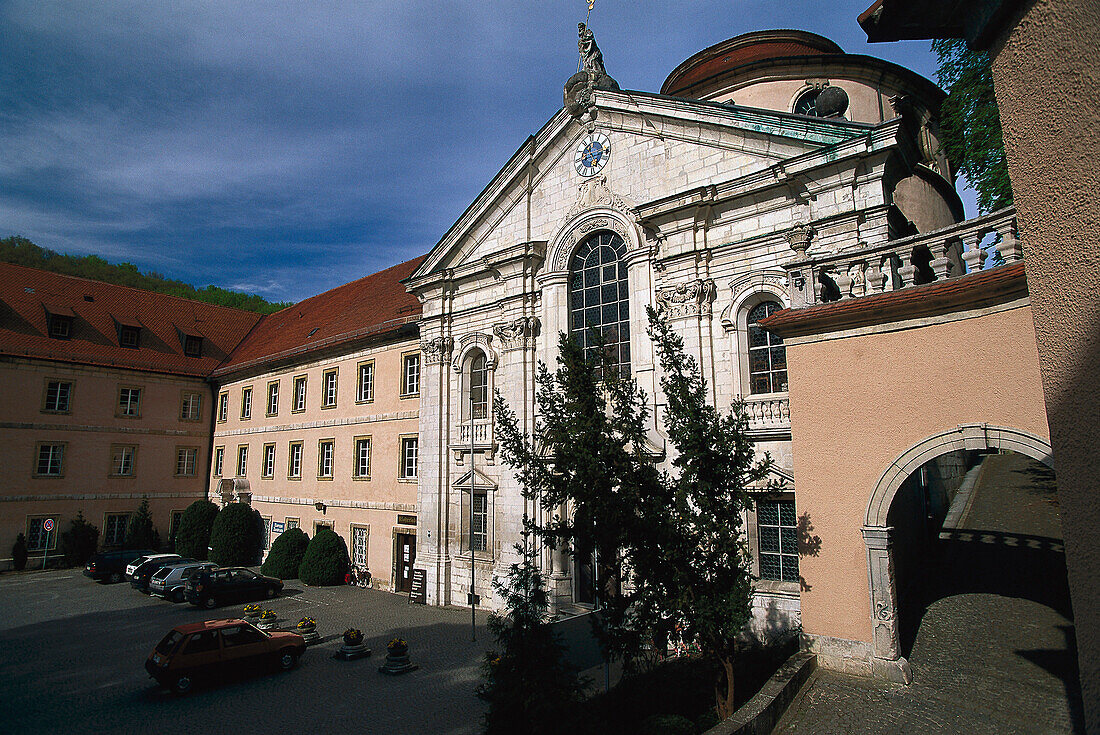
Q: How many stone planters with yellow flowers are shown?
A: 5